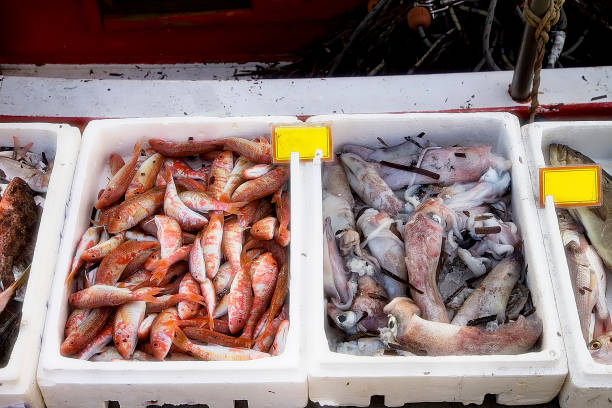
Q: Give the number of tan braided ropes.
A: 1